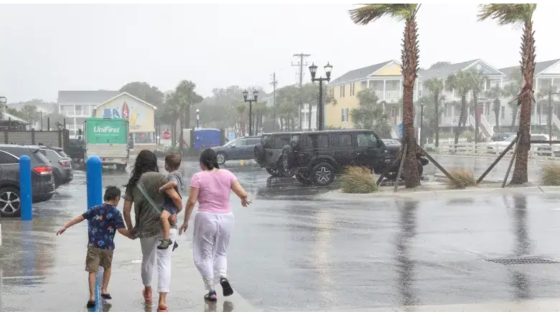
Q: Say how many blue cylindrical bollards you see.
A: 2